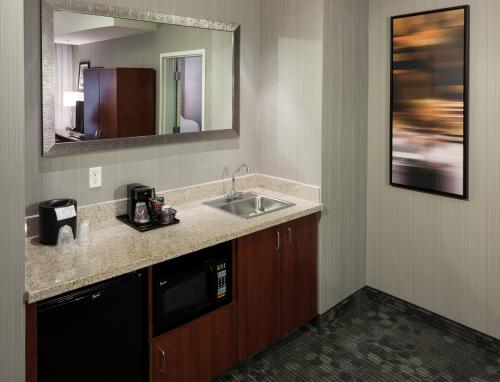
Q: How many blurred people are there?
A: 0